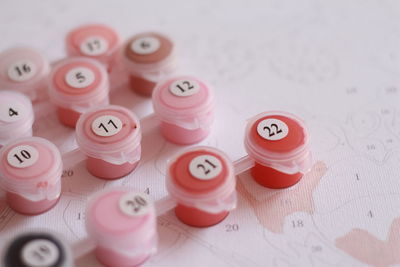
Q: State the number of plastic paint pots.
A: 12